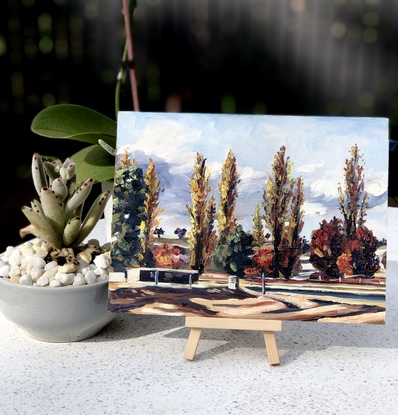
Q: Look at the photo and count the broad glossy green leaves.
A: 2